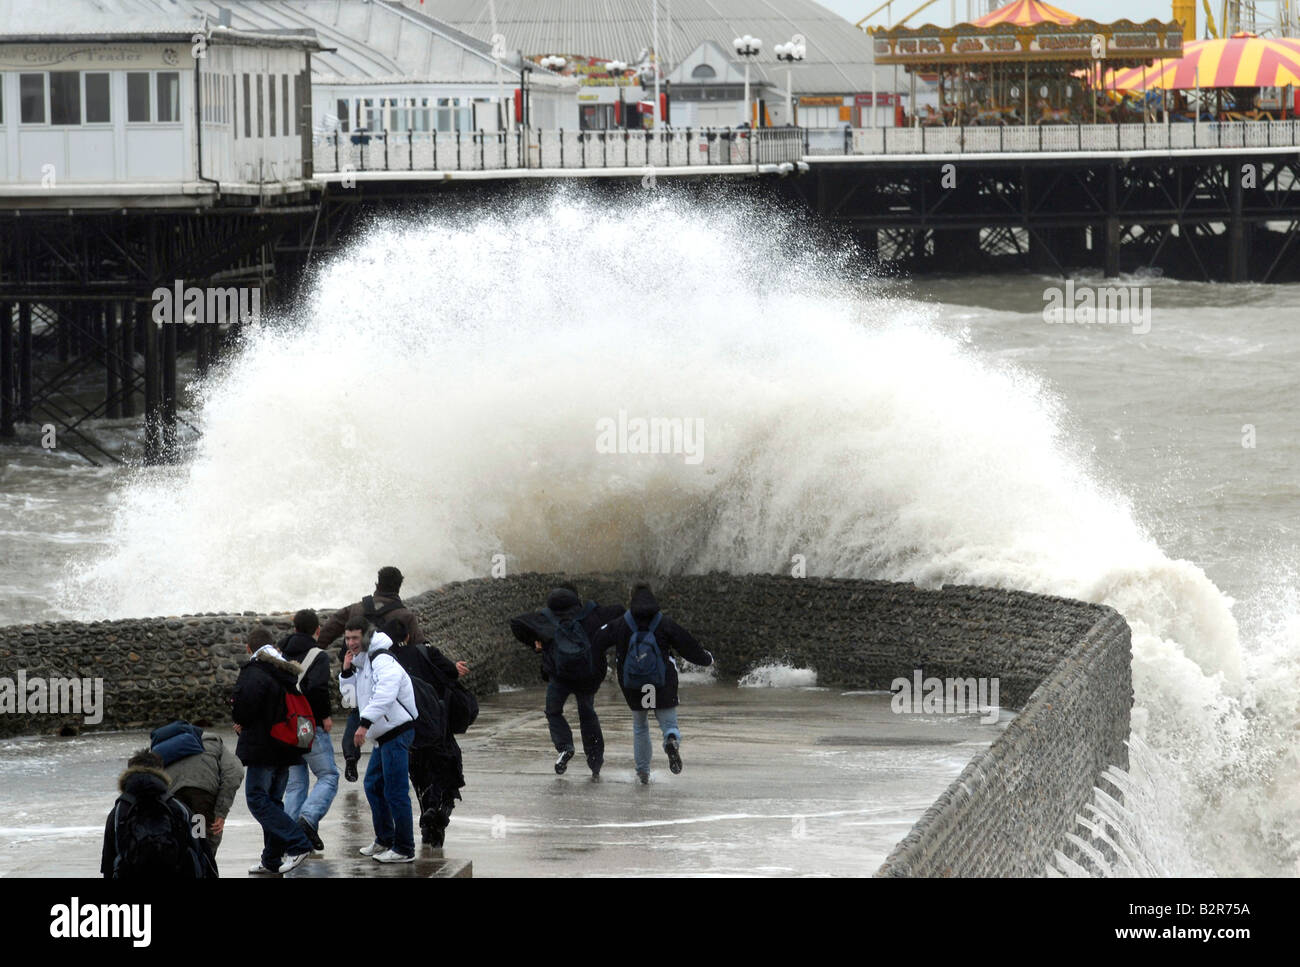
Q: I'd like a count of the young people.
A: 9